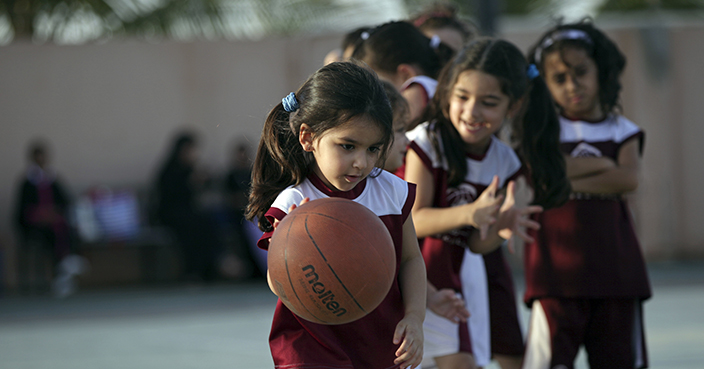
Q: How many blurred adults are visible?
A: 3